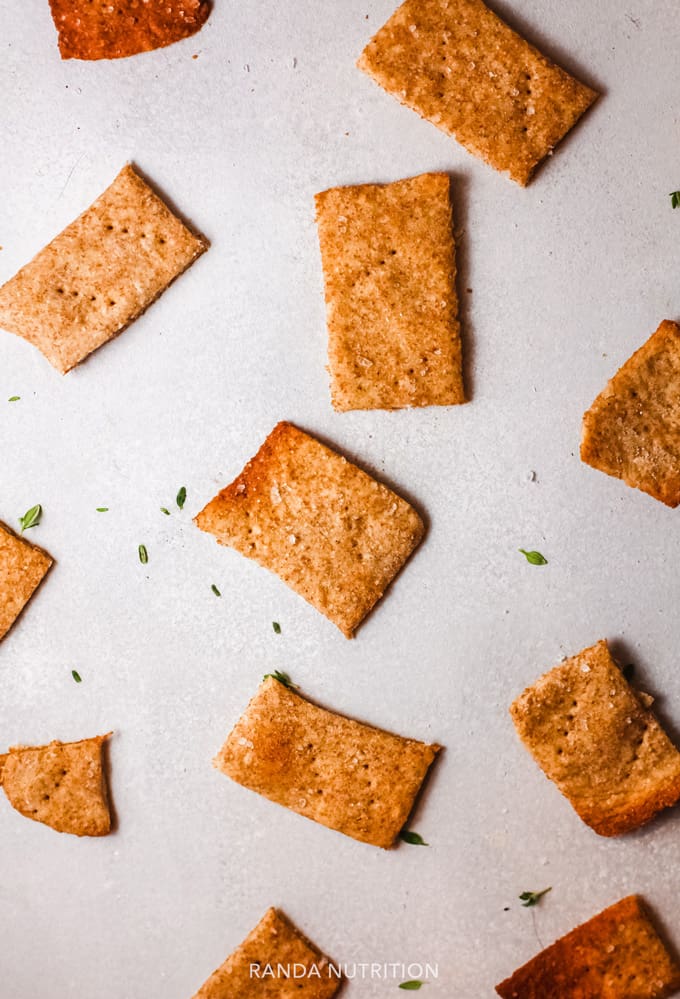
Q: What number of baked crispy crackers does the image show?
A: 12